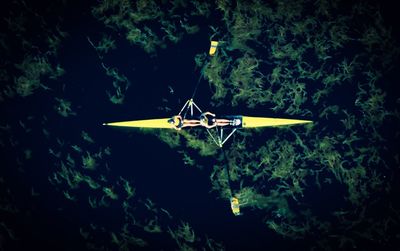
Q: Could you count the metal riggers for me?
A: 2